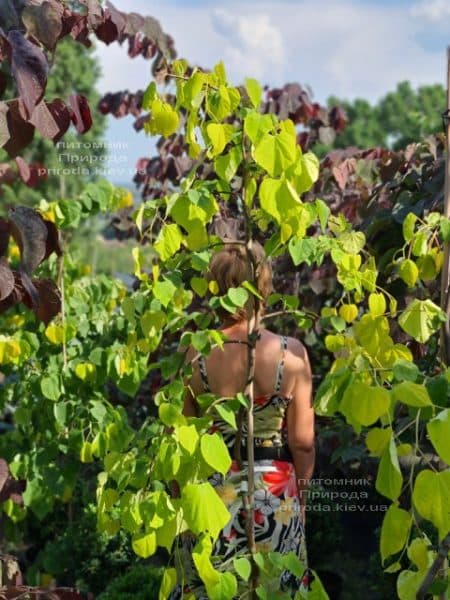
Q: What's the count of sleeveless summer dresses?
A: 1